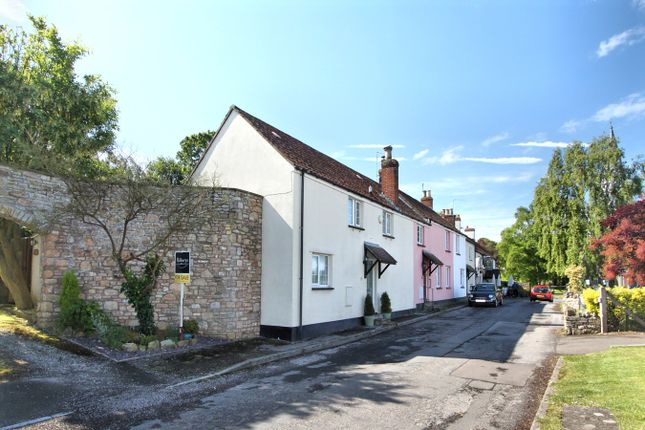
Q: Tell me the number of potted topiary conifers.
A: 2